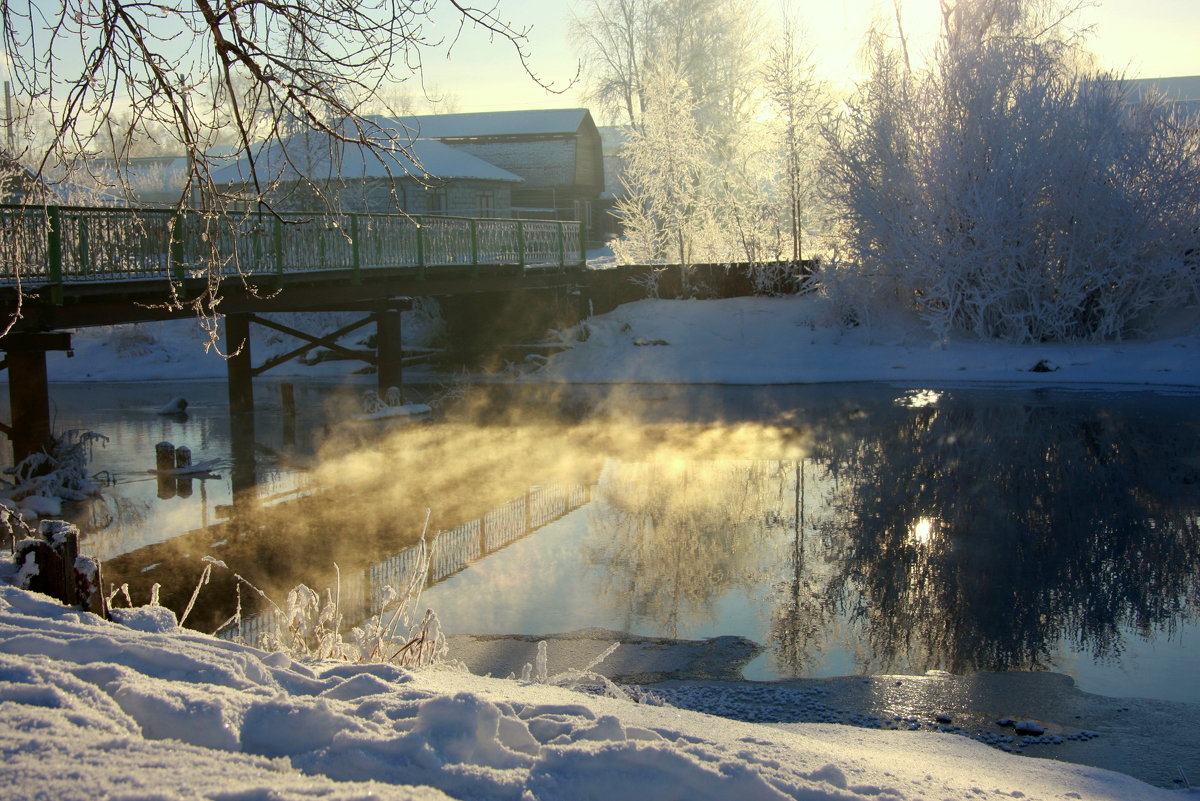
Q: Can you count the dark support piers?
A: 3